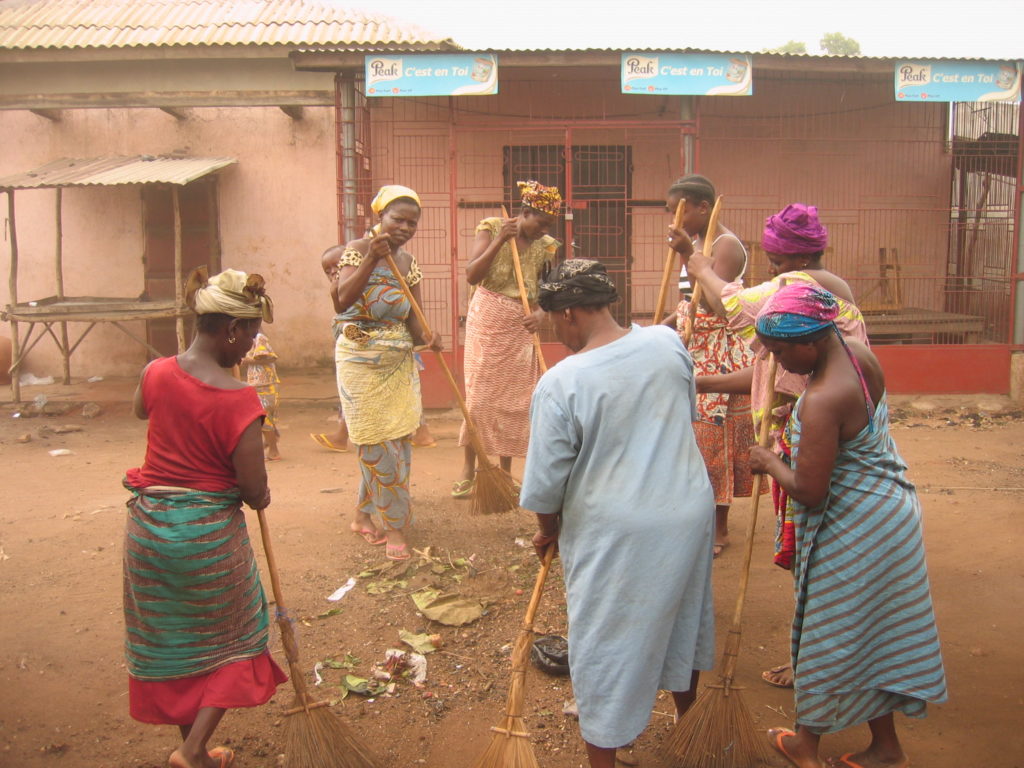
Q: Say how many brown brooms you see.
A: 7